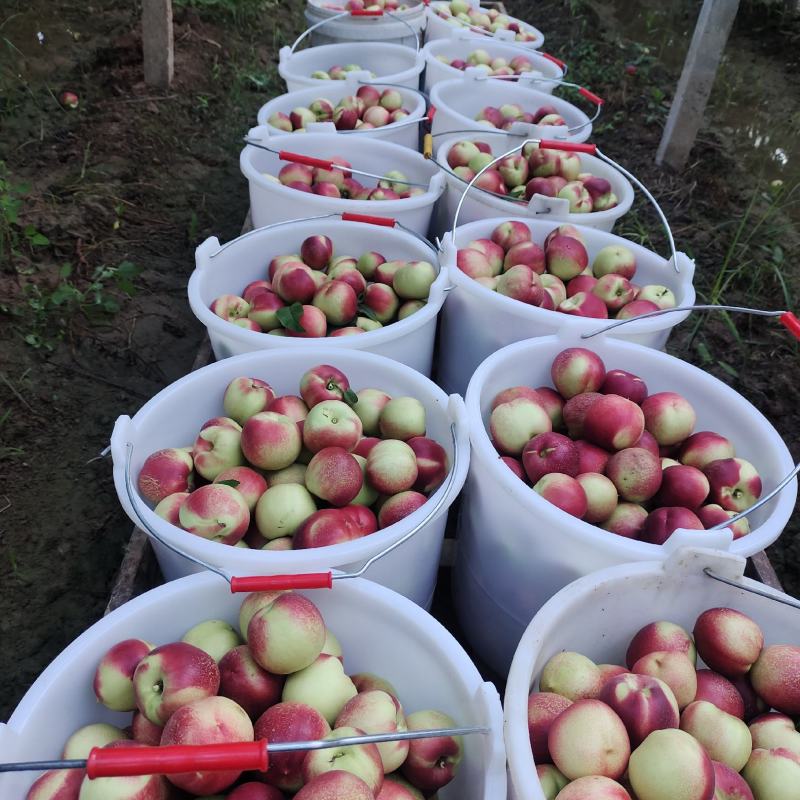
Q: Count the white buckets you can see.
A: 14